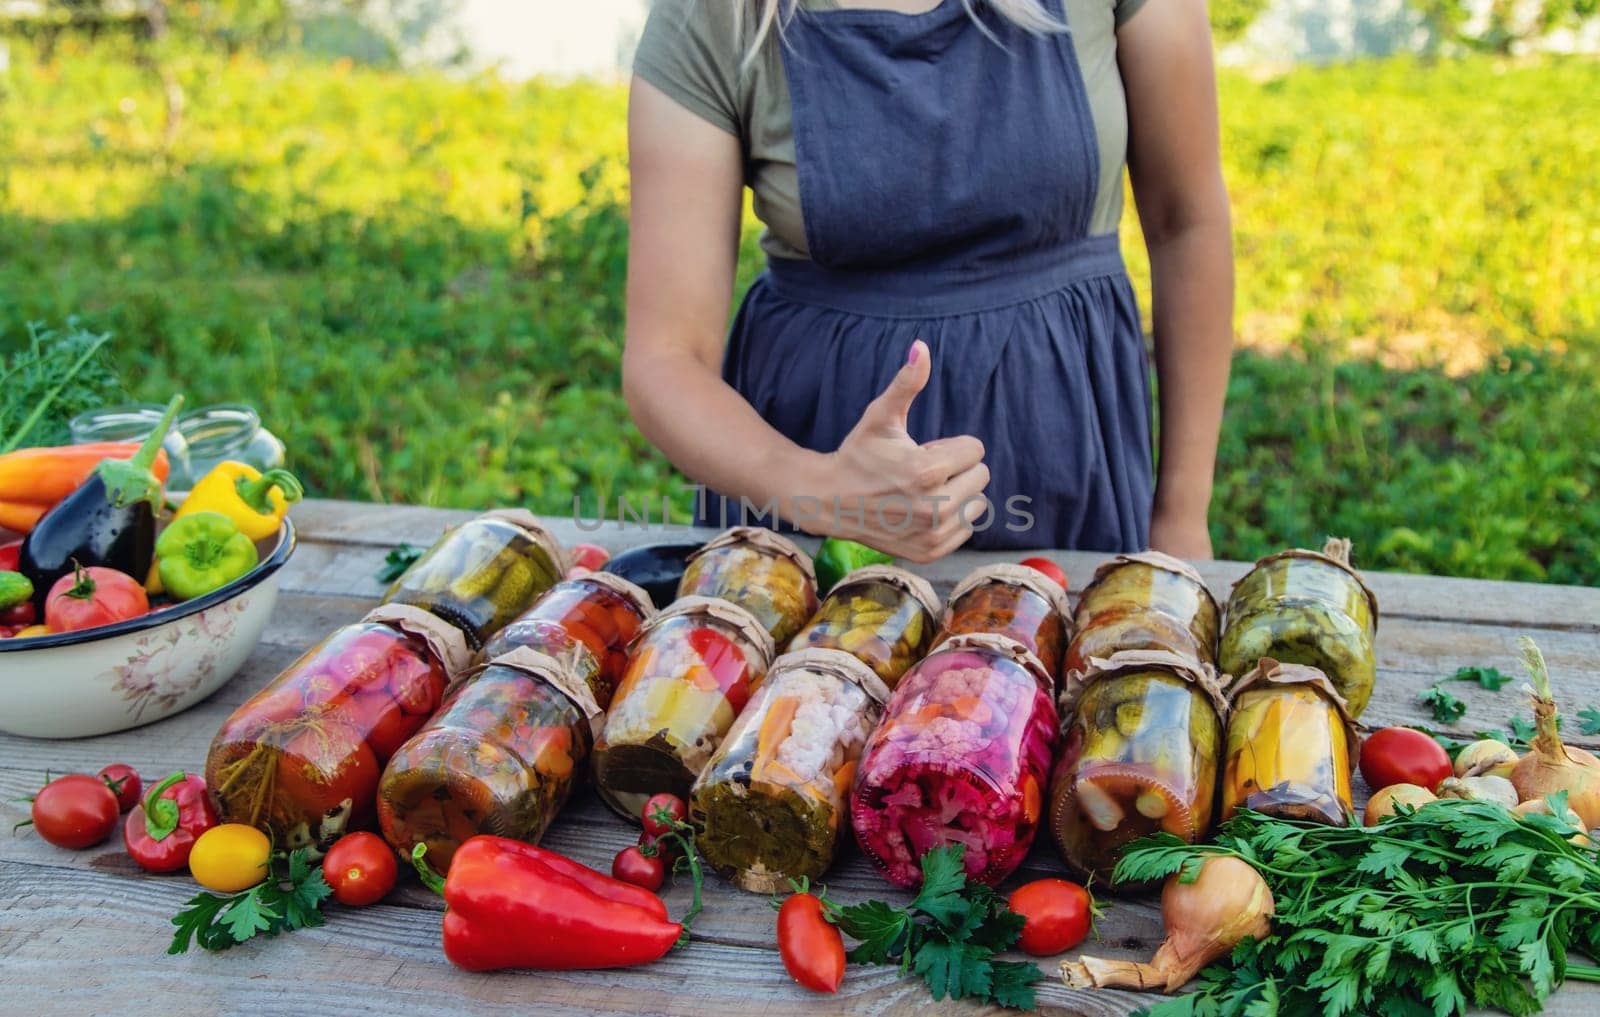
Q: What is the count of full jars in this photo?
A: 14